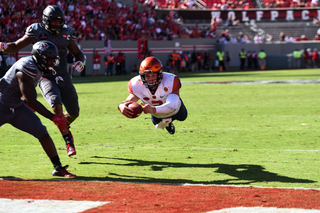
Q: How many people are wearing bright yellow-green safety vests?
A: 4